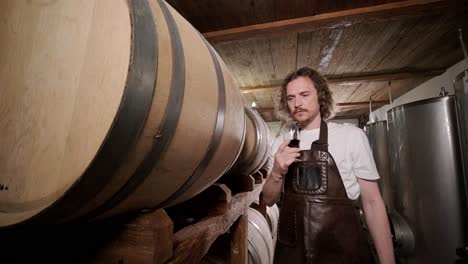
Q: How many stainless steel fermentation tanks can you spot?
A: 3